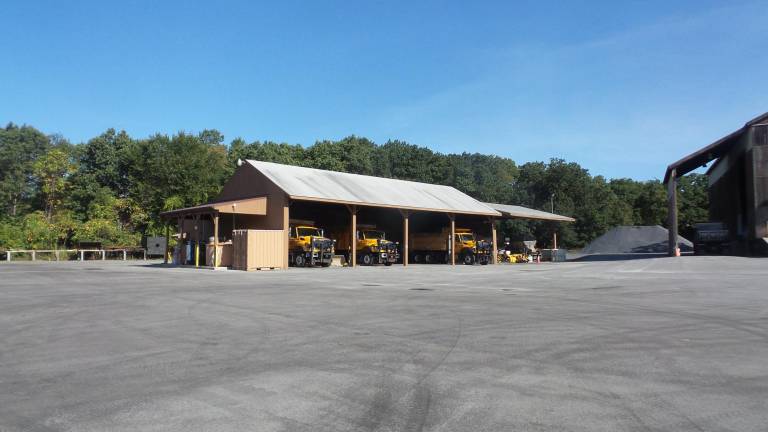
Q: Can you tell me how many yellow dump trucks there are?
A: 3